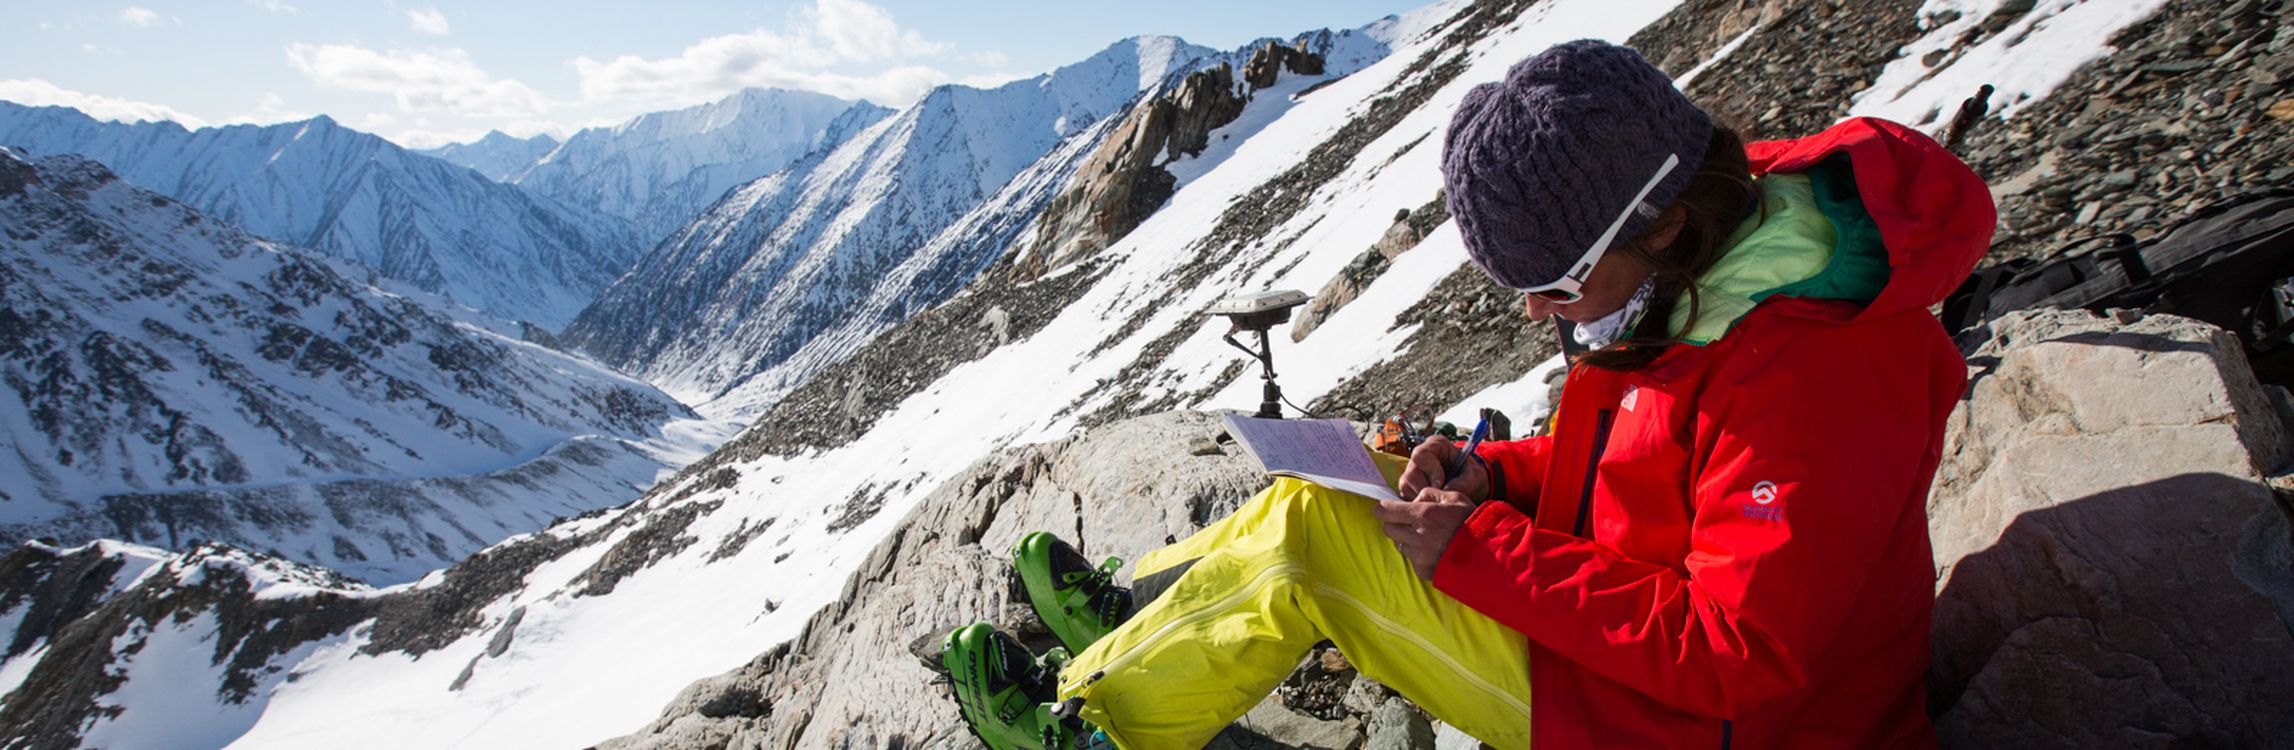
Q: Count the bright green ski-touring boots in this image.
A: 2